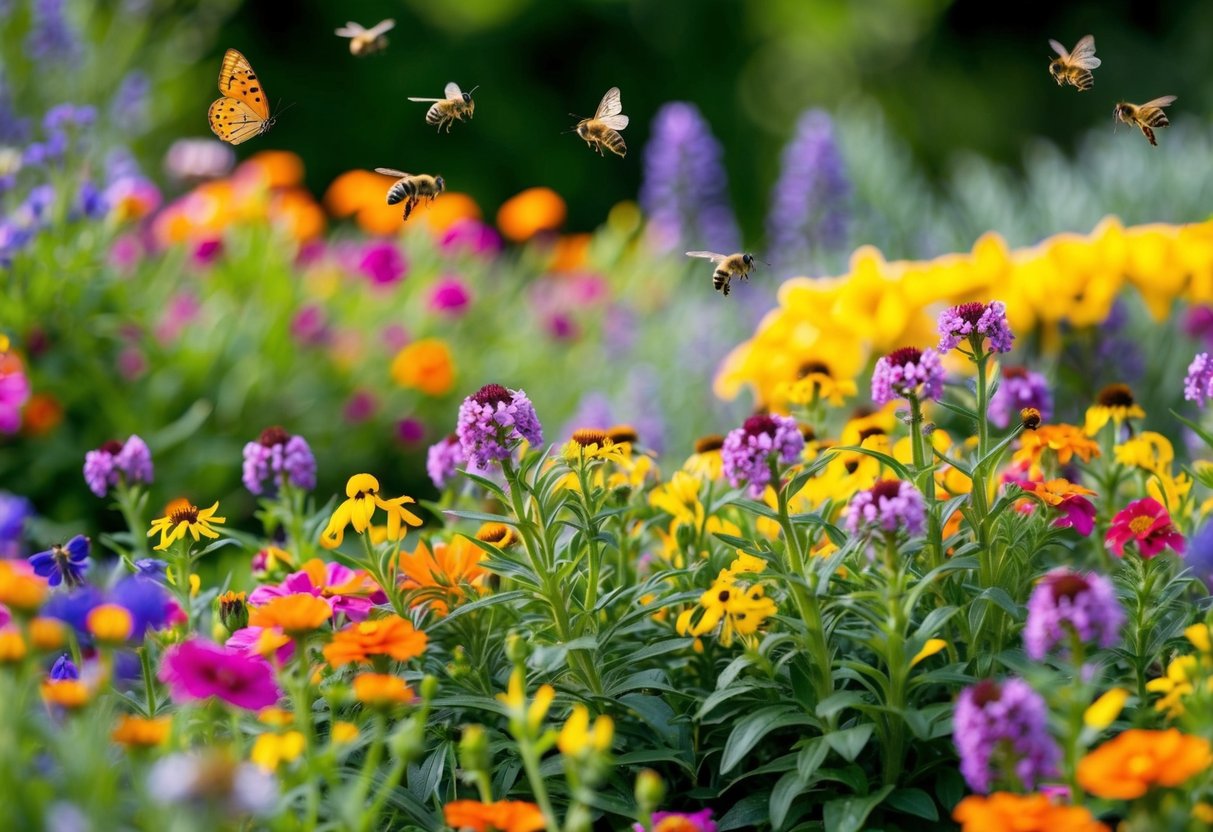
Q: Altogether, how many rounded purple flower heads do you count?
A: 12